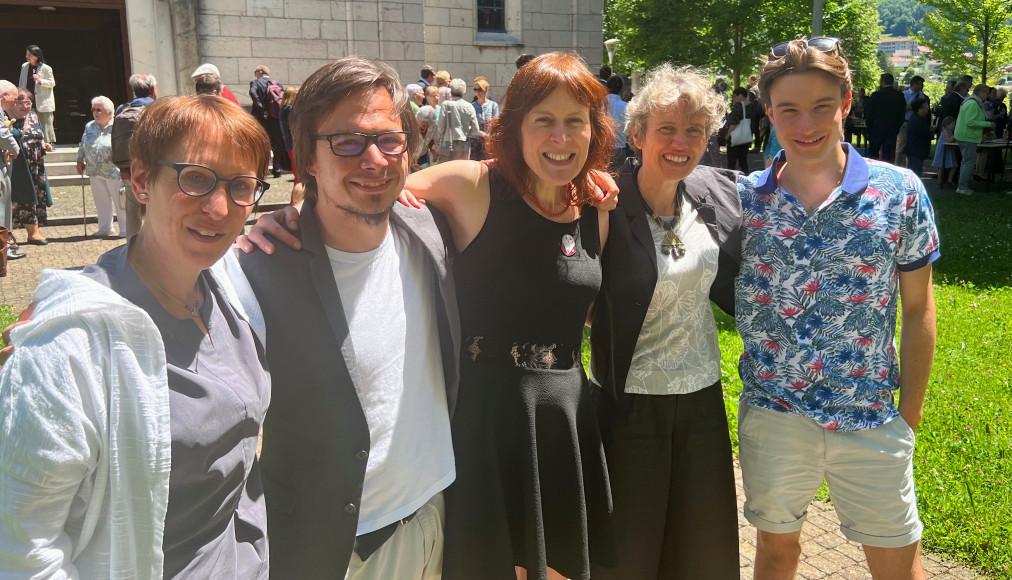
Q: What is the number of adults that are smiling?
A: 5